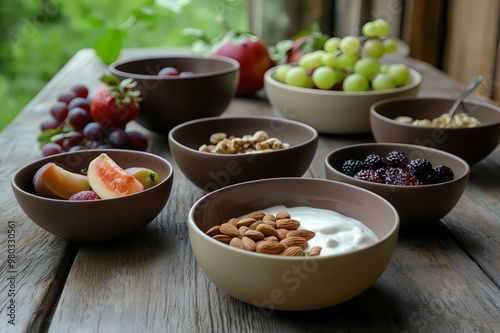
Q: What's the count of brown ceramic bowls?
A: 5